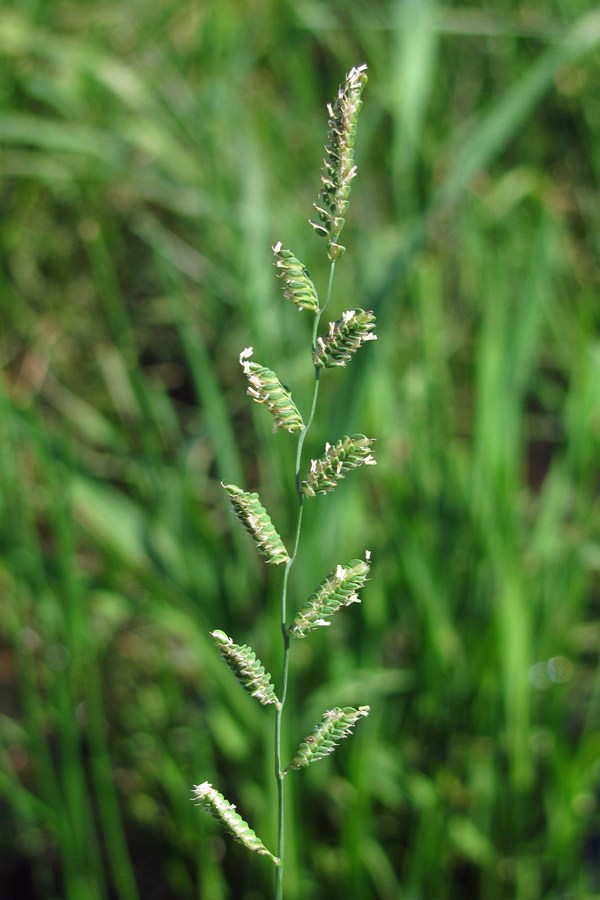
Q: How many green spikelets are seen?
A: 10